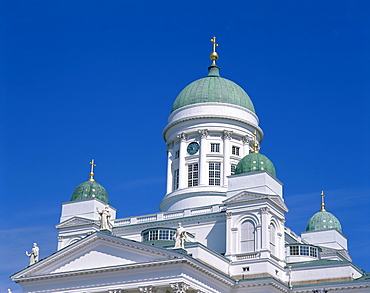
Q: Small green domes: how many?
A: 3